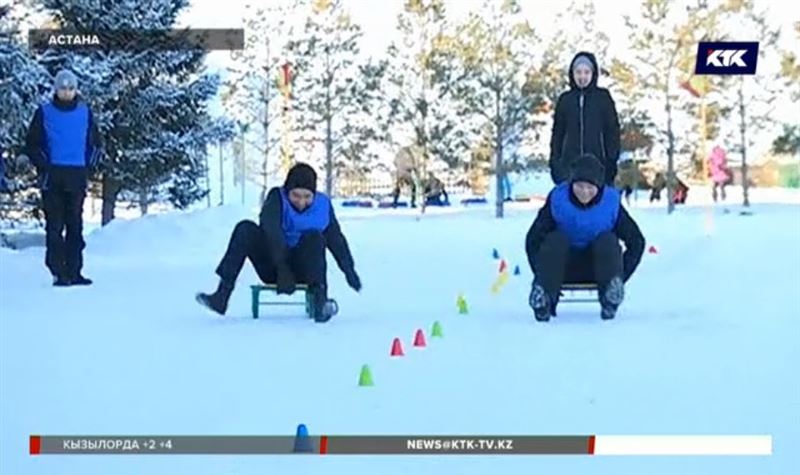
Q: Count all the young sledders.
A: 2